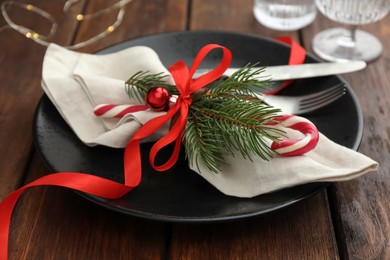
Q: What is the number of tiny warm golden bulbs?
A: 5